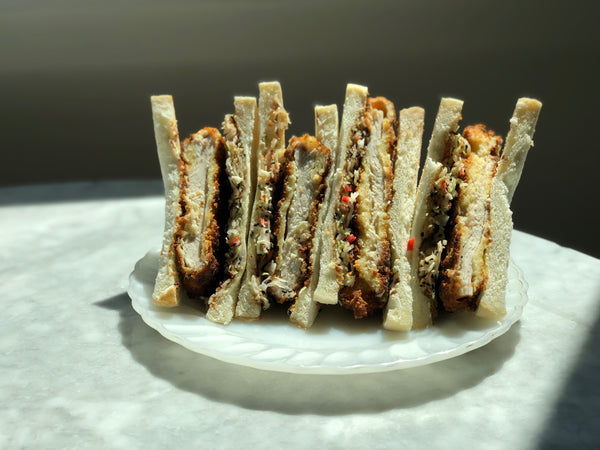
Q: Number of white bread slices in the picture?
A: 8